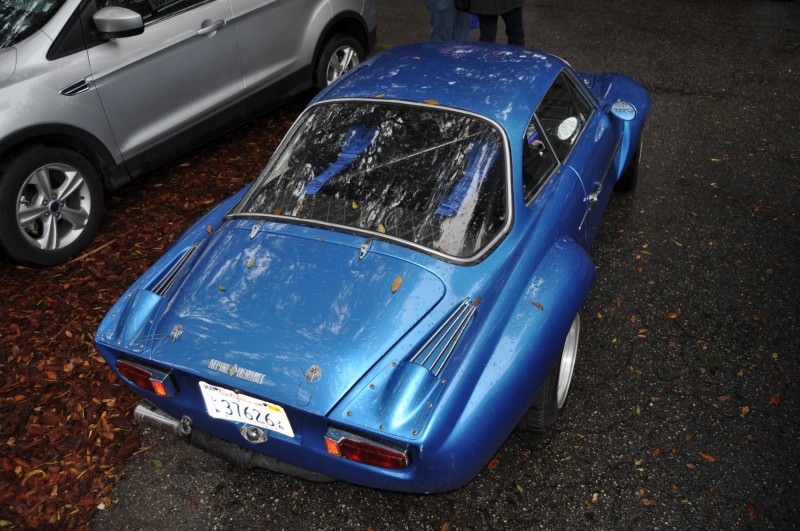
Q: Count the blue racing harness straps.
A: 2